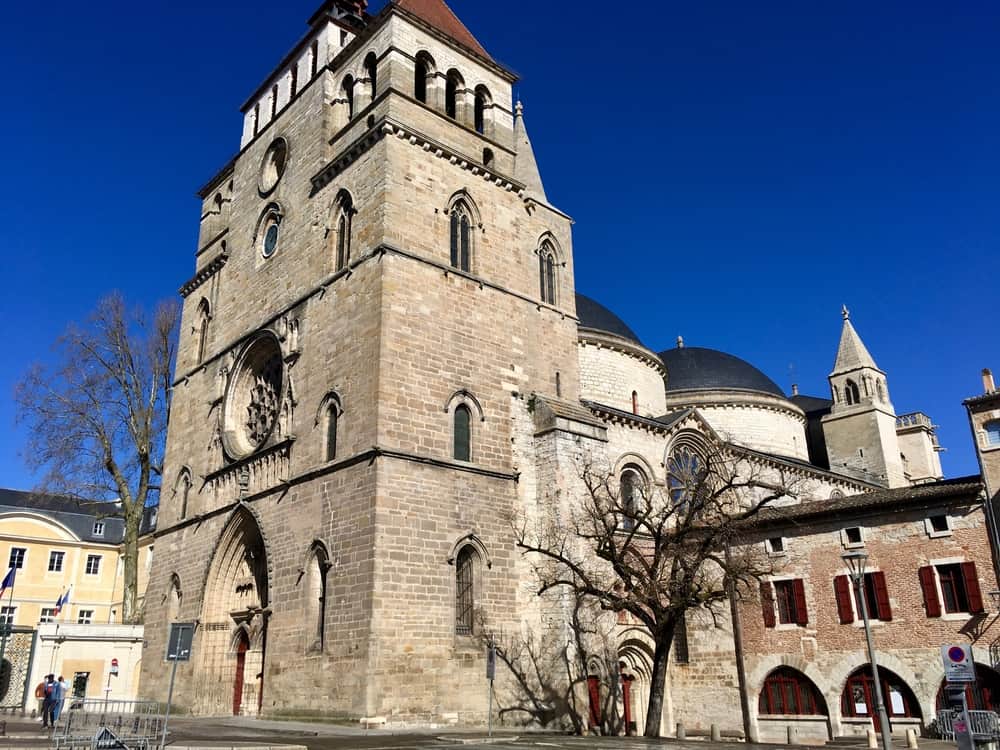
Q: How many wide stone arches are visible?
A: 3